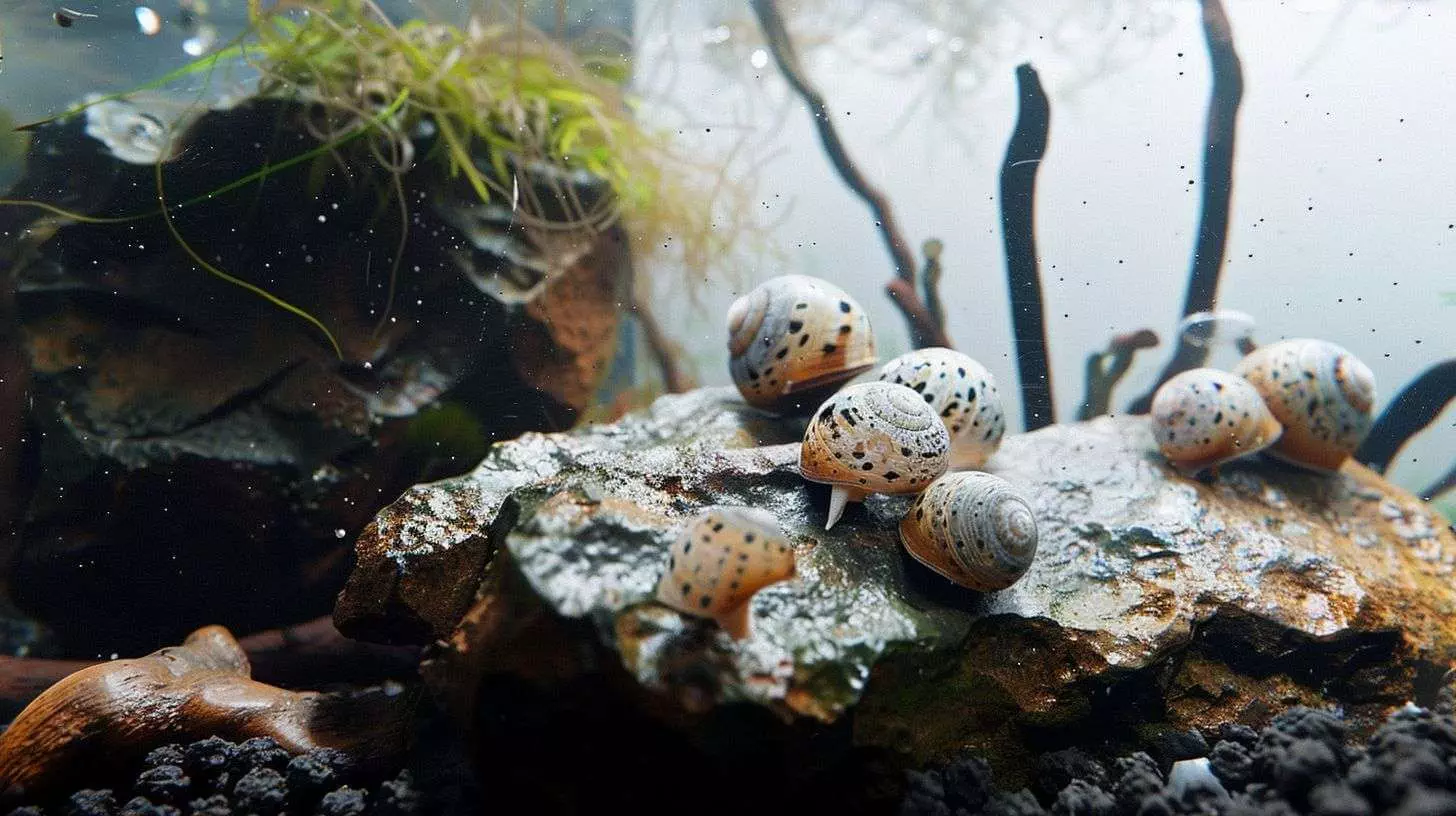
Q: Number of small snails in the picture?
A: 7